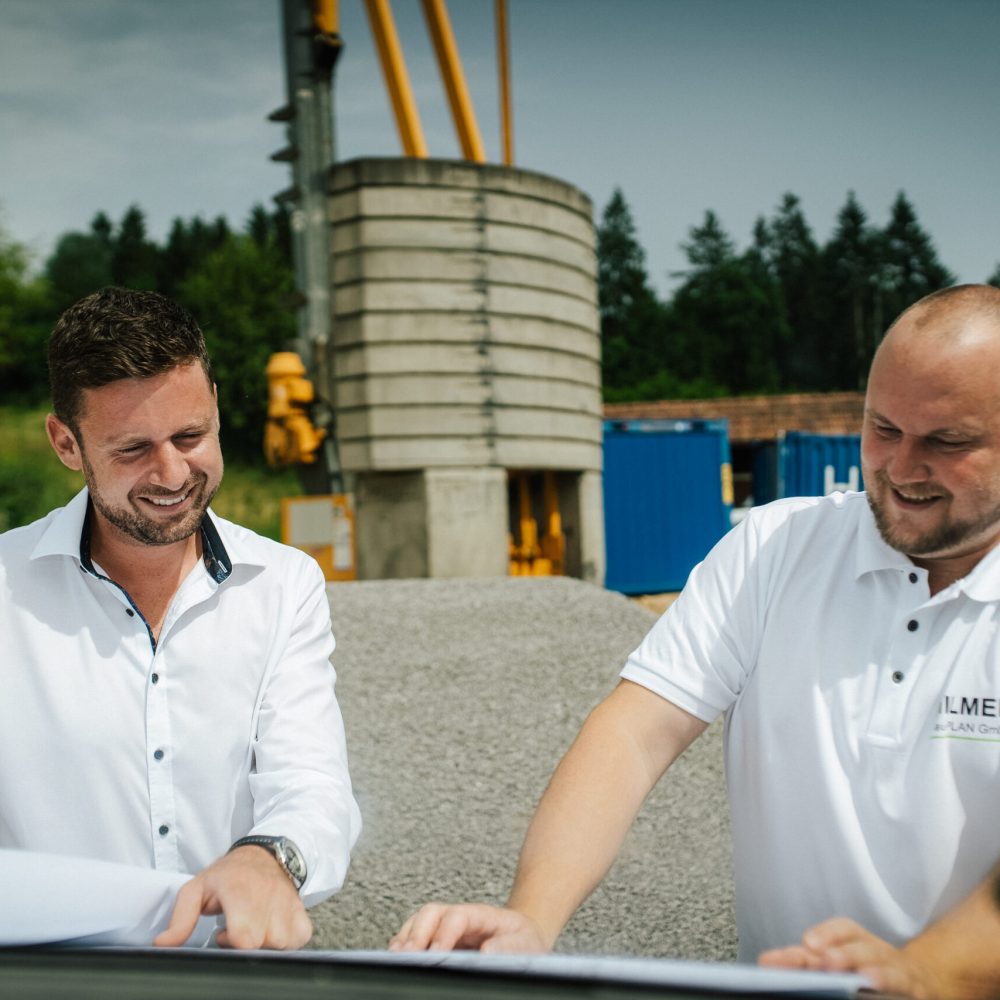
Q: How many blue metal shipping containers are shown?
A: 2